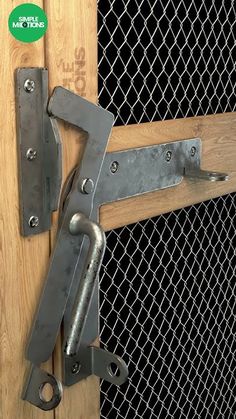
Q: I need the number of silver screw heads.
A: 7